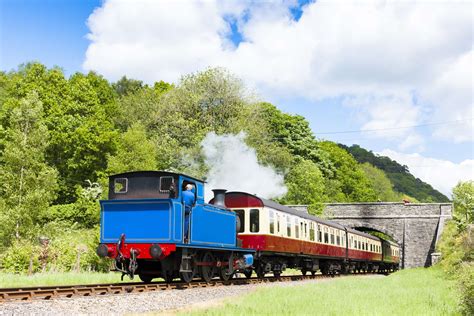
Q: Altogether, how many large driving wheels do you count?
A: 3